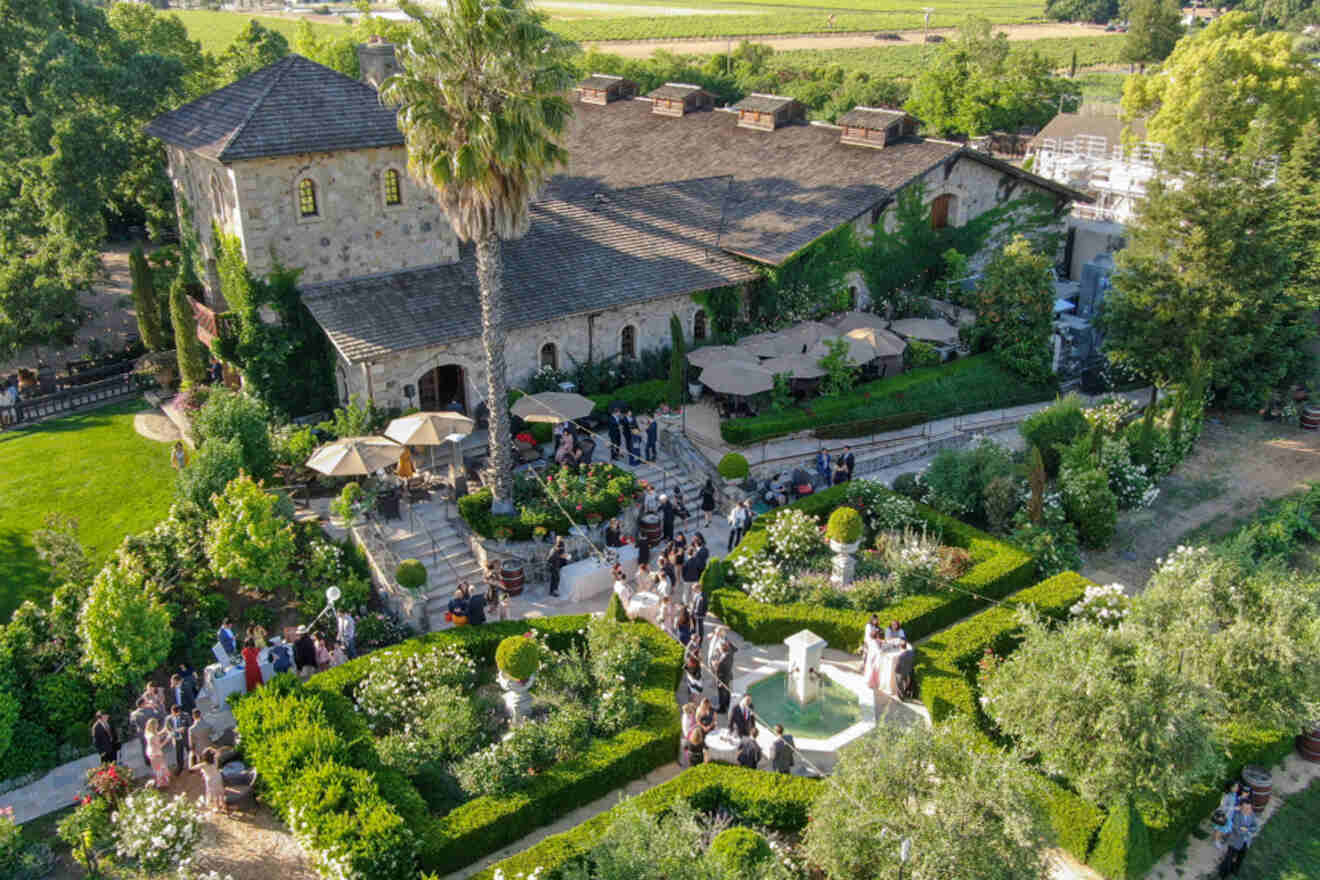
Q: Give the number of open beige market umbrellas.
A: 12